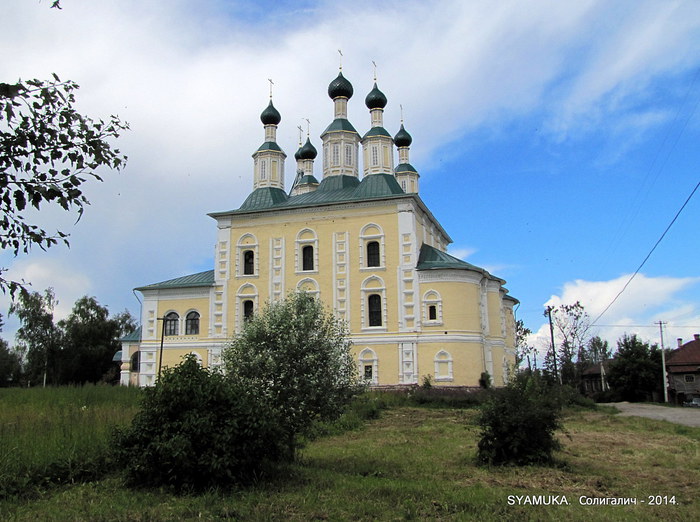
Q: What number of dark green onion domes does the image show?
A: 6